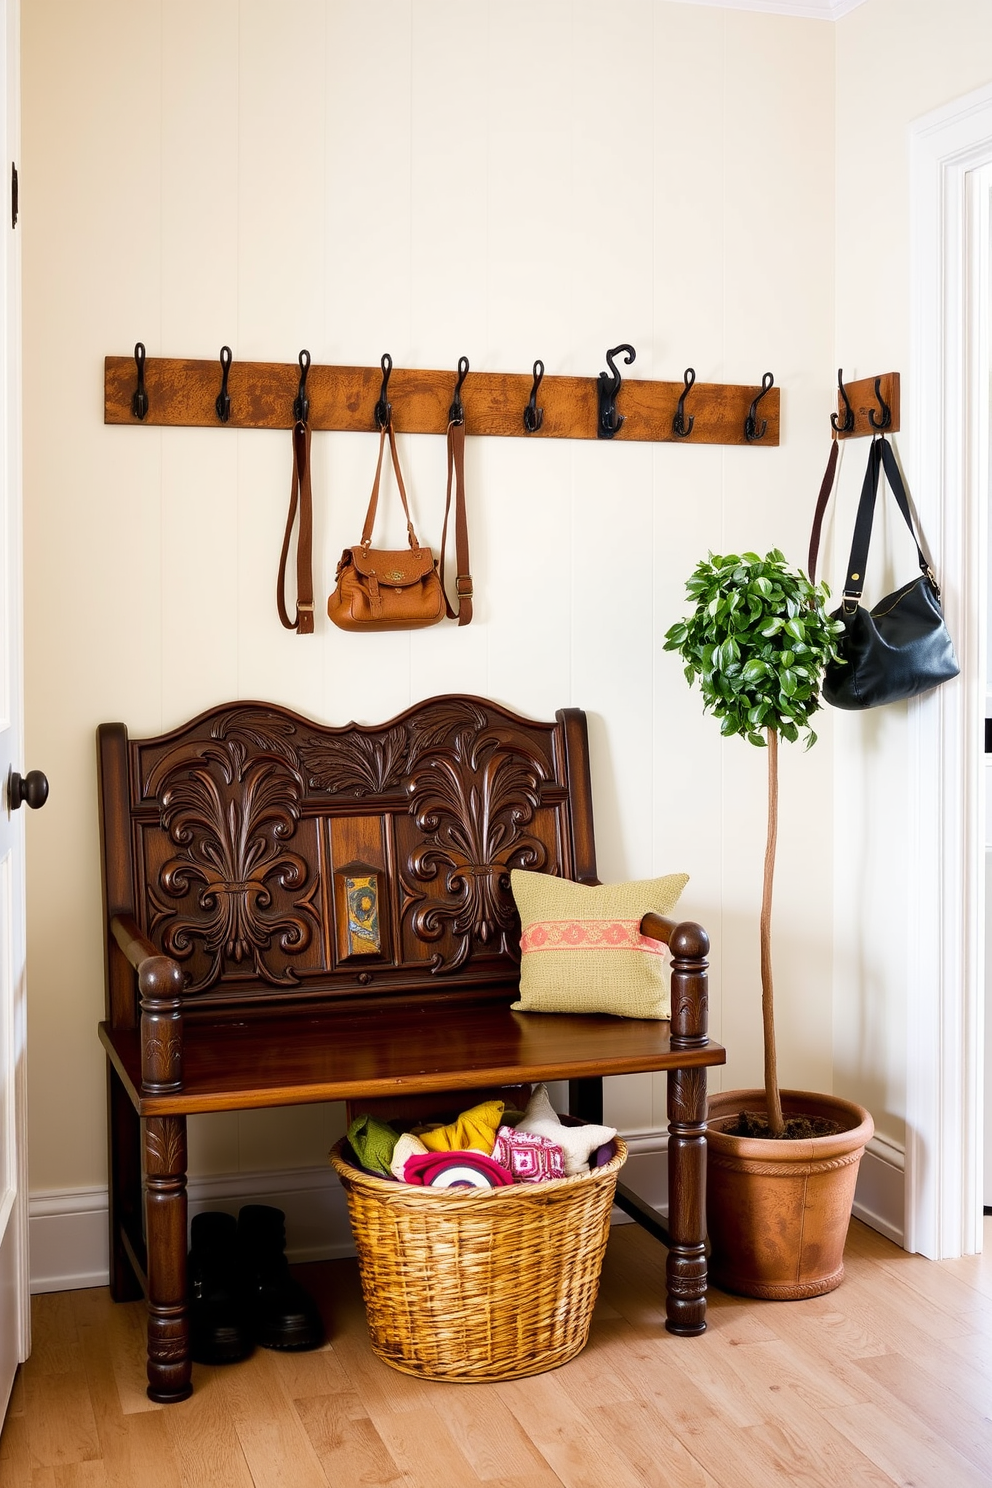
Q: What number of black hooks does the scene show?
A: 11